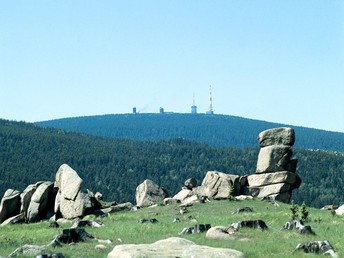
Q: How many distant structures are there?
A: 4